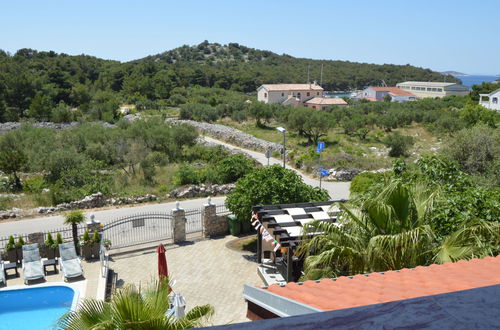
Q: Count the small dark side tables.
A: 2